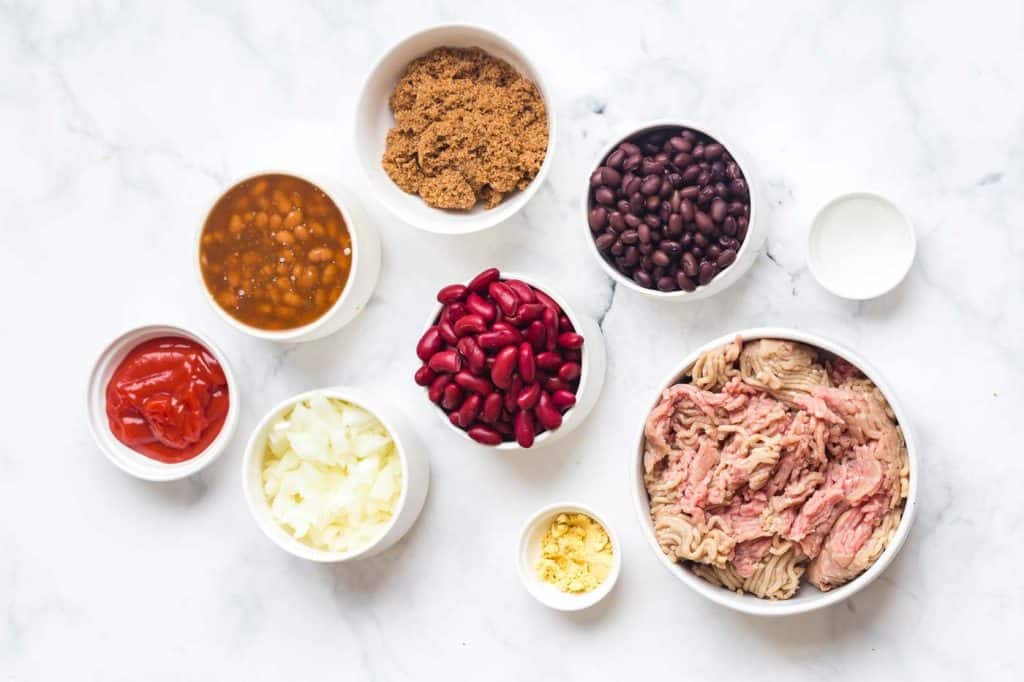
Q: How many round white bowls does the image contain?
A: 9